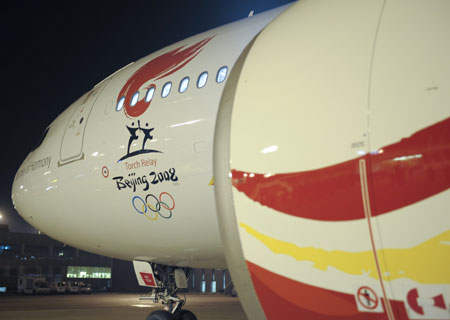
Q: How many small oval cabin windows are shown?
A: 7